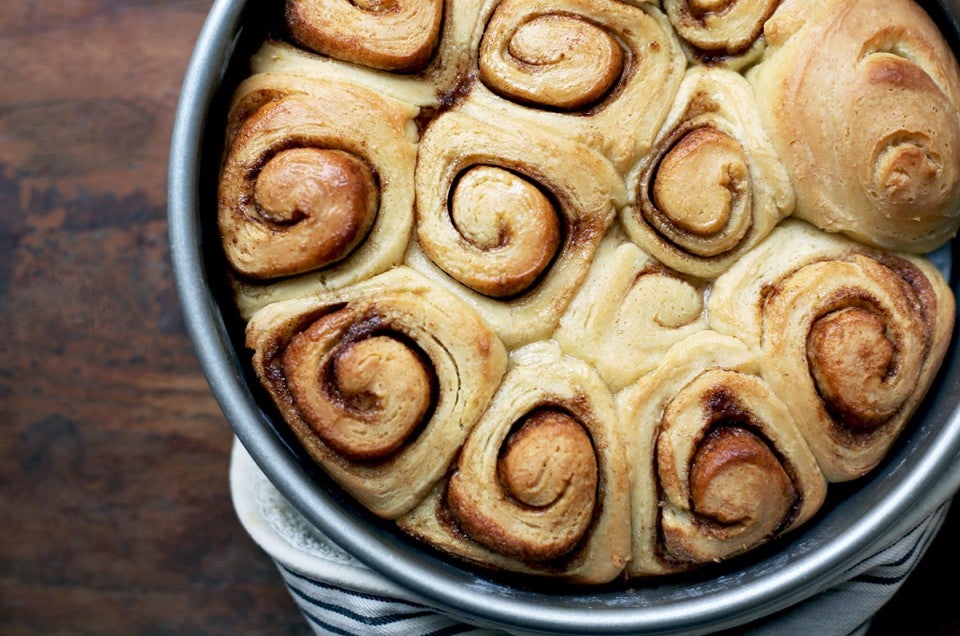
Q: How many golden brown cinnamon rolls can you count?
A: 12